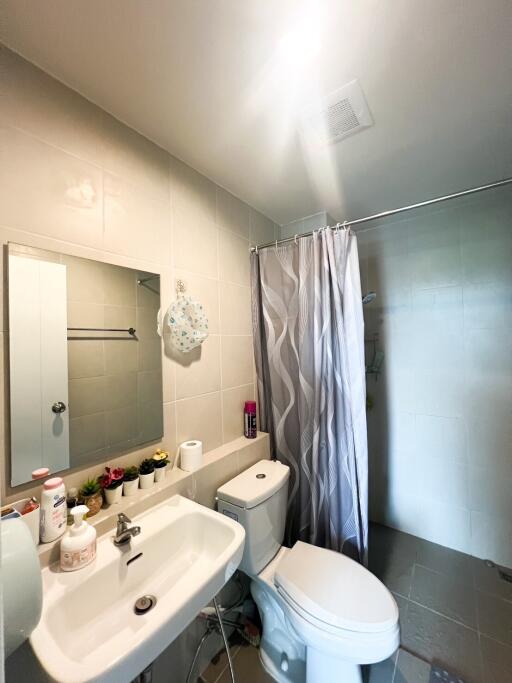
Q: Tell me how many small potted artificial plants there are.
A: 5